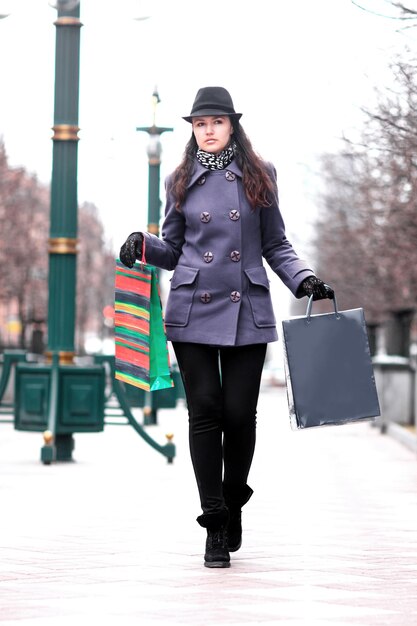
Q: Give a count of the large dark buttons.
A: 8